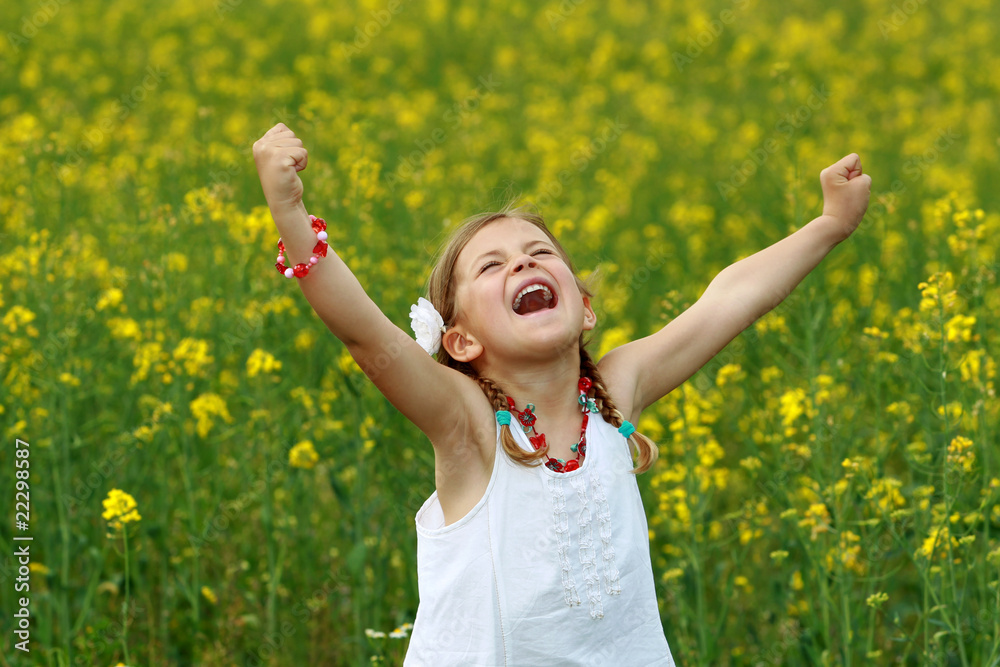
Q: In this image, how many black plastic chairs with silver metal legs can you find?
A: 0